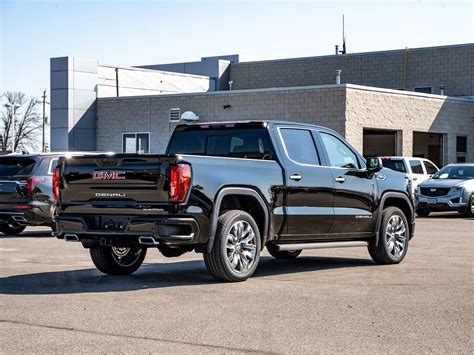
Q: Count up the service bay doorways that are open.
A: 2